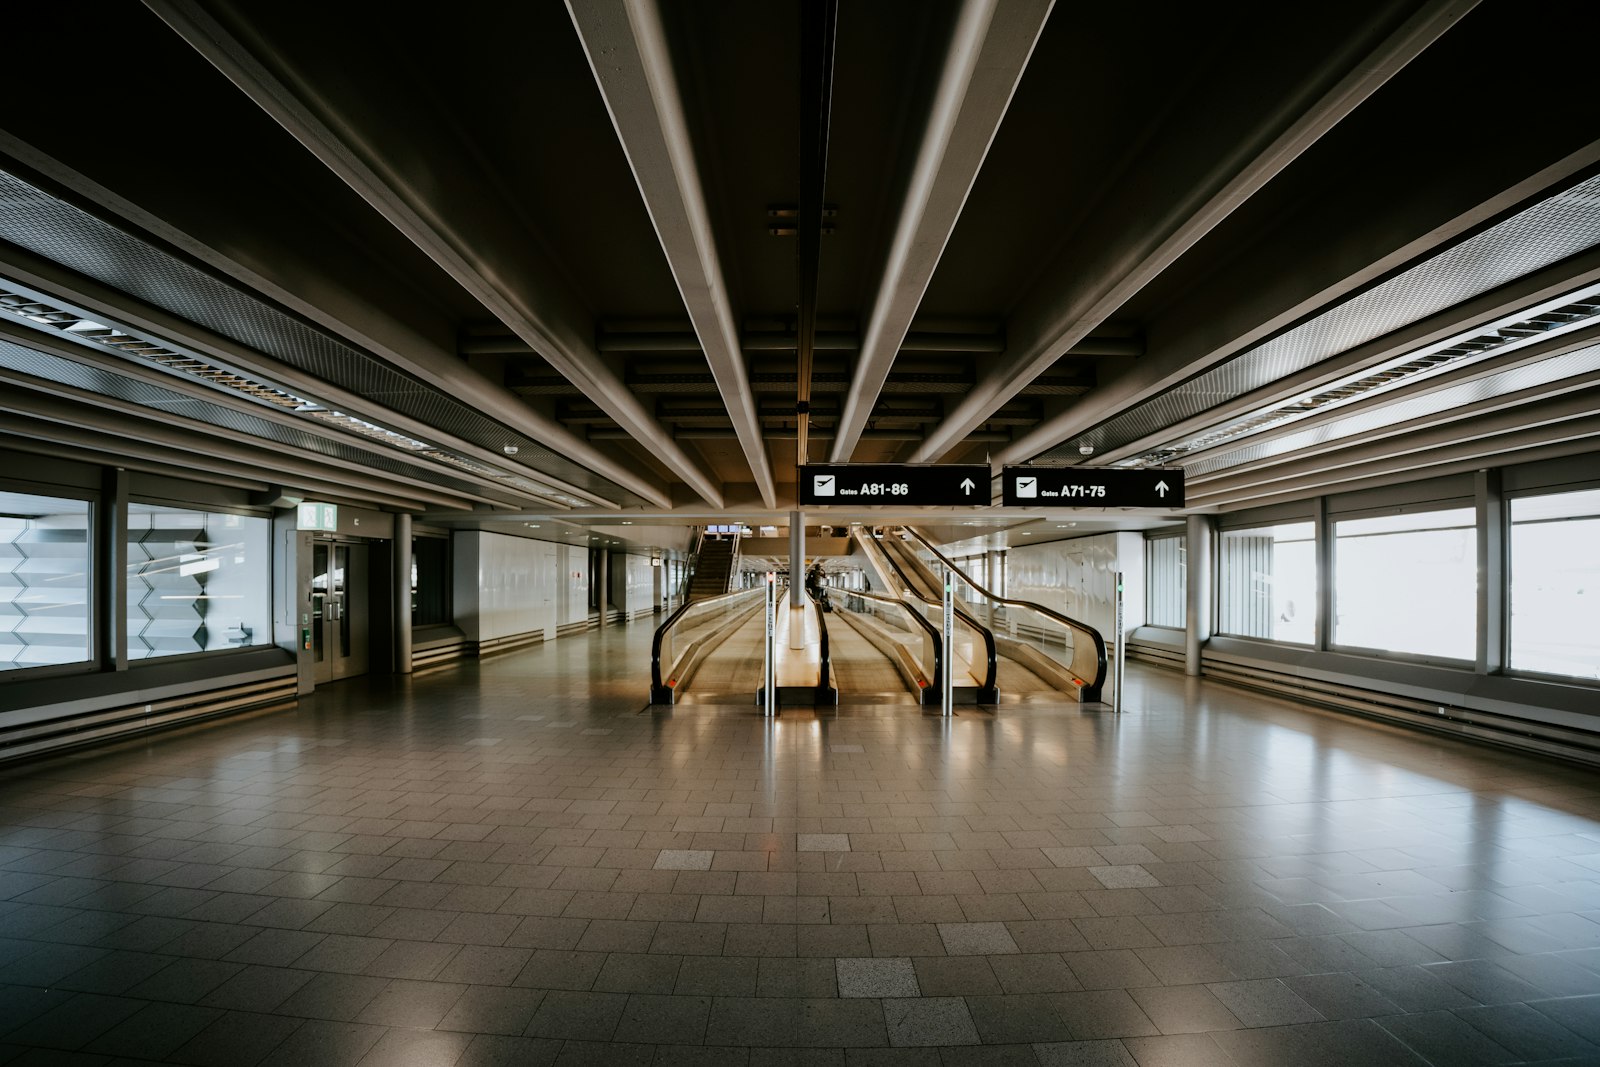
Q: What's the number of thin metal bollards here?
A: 3